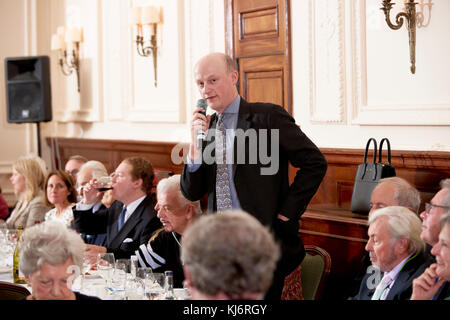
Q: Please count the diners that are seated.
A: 12